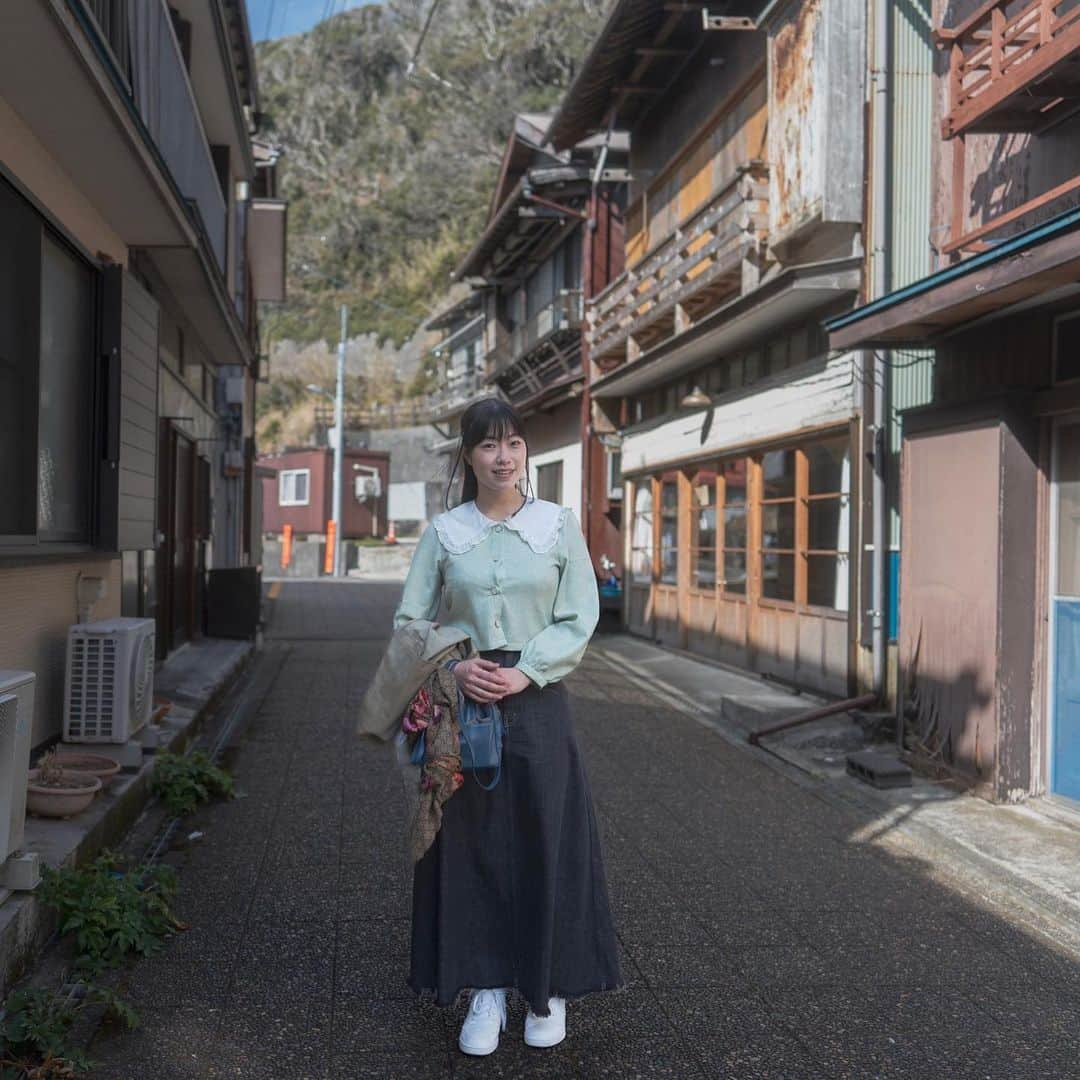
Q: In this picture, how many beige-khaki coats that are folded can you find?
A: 1